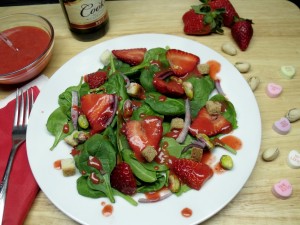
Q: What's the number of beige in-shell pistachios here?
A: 5